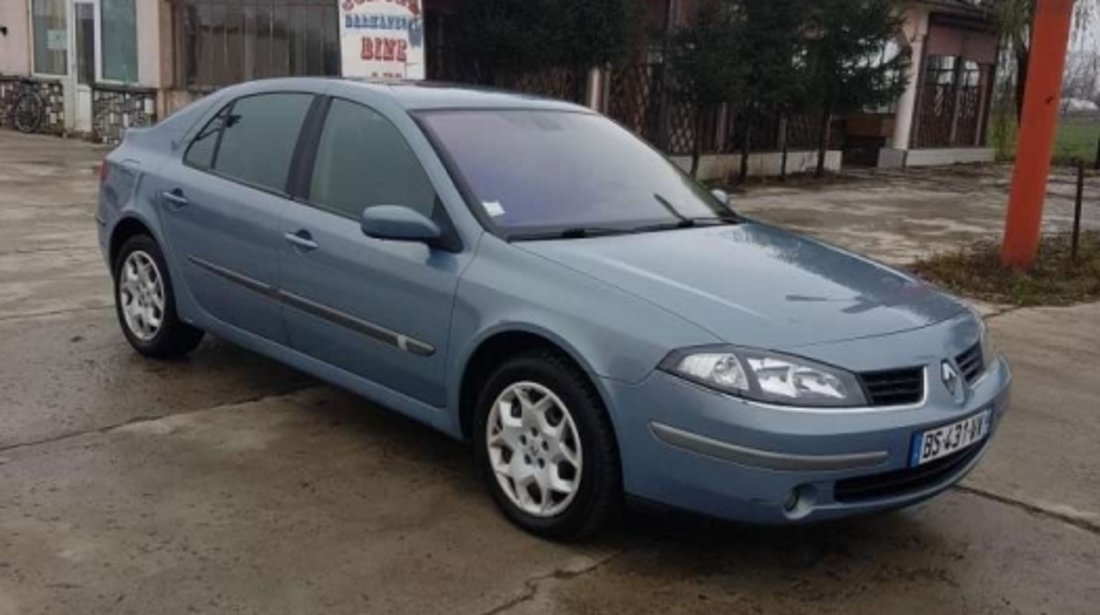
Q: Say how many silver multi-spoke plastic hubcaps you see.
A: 2